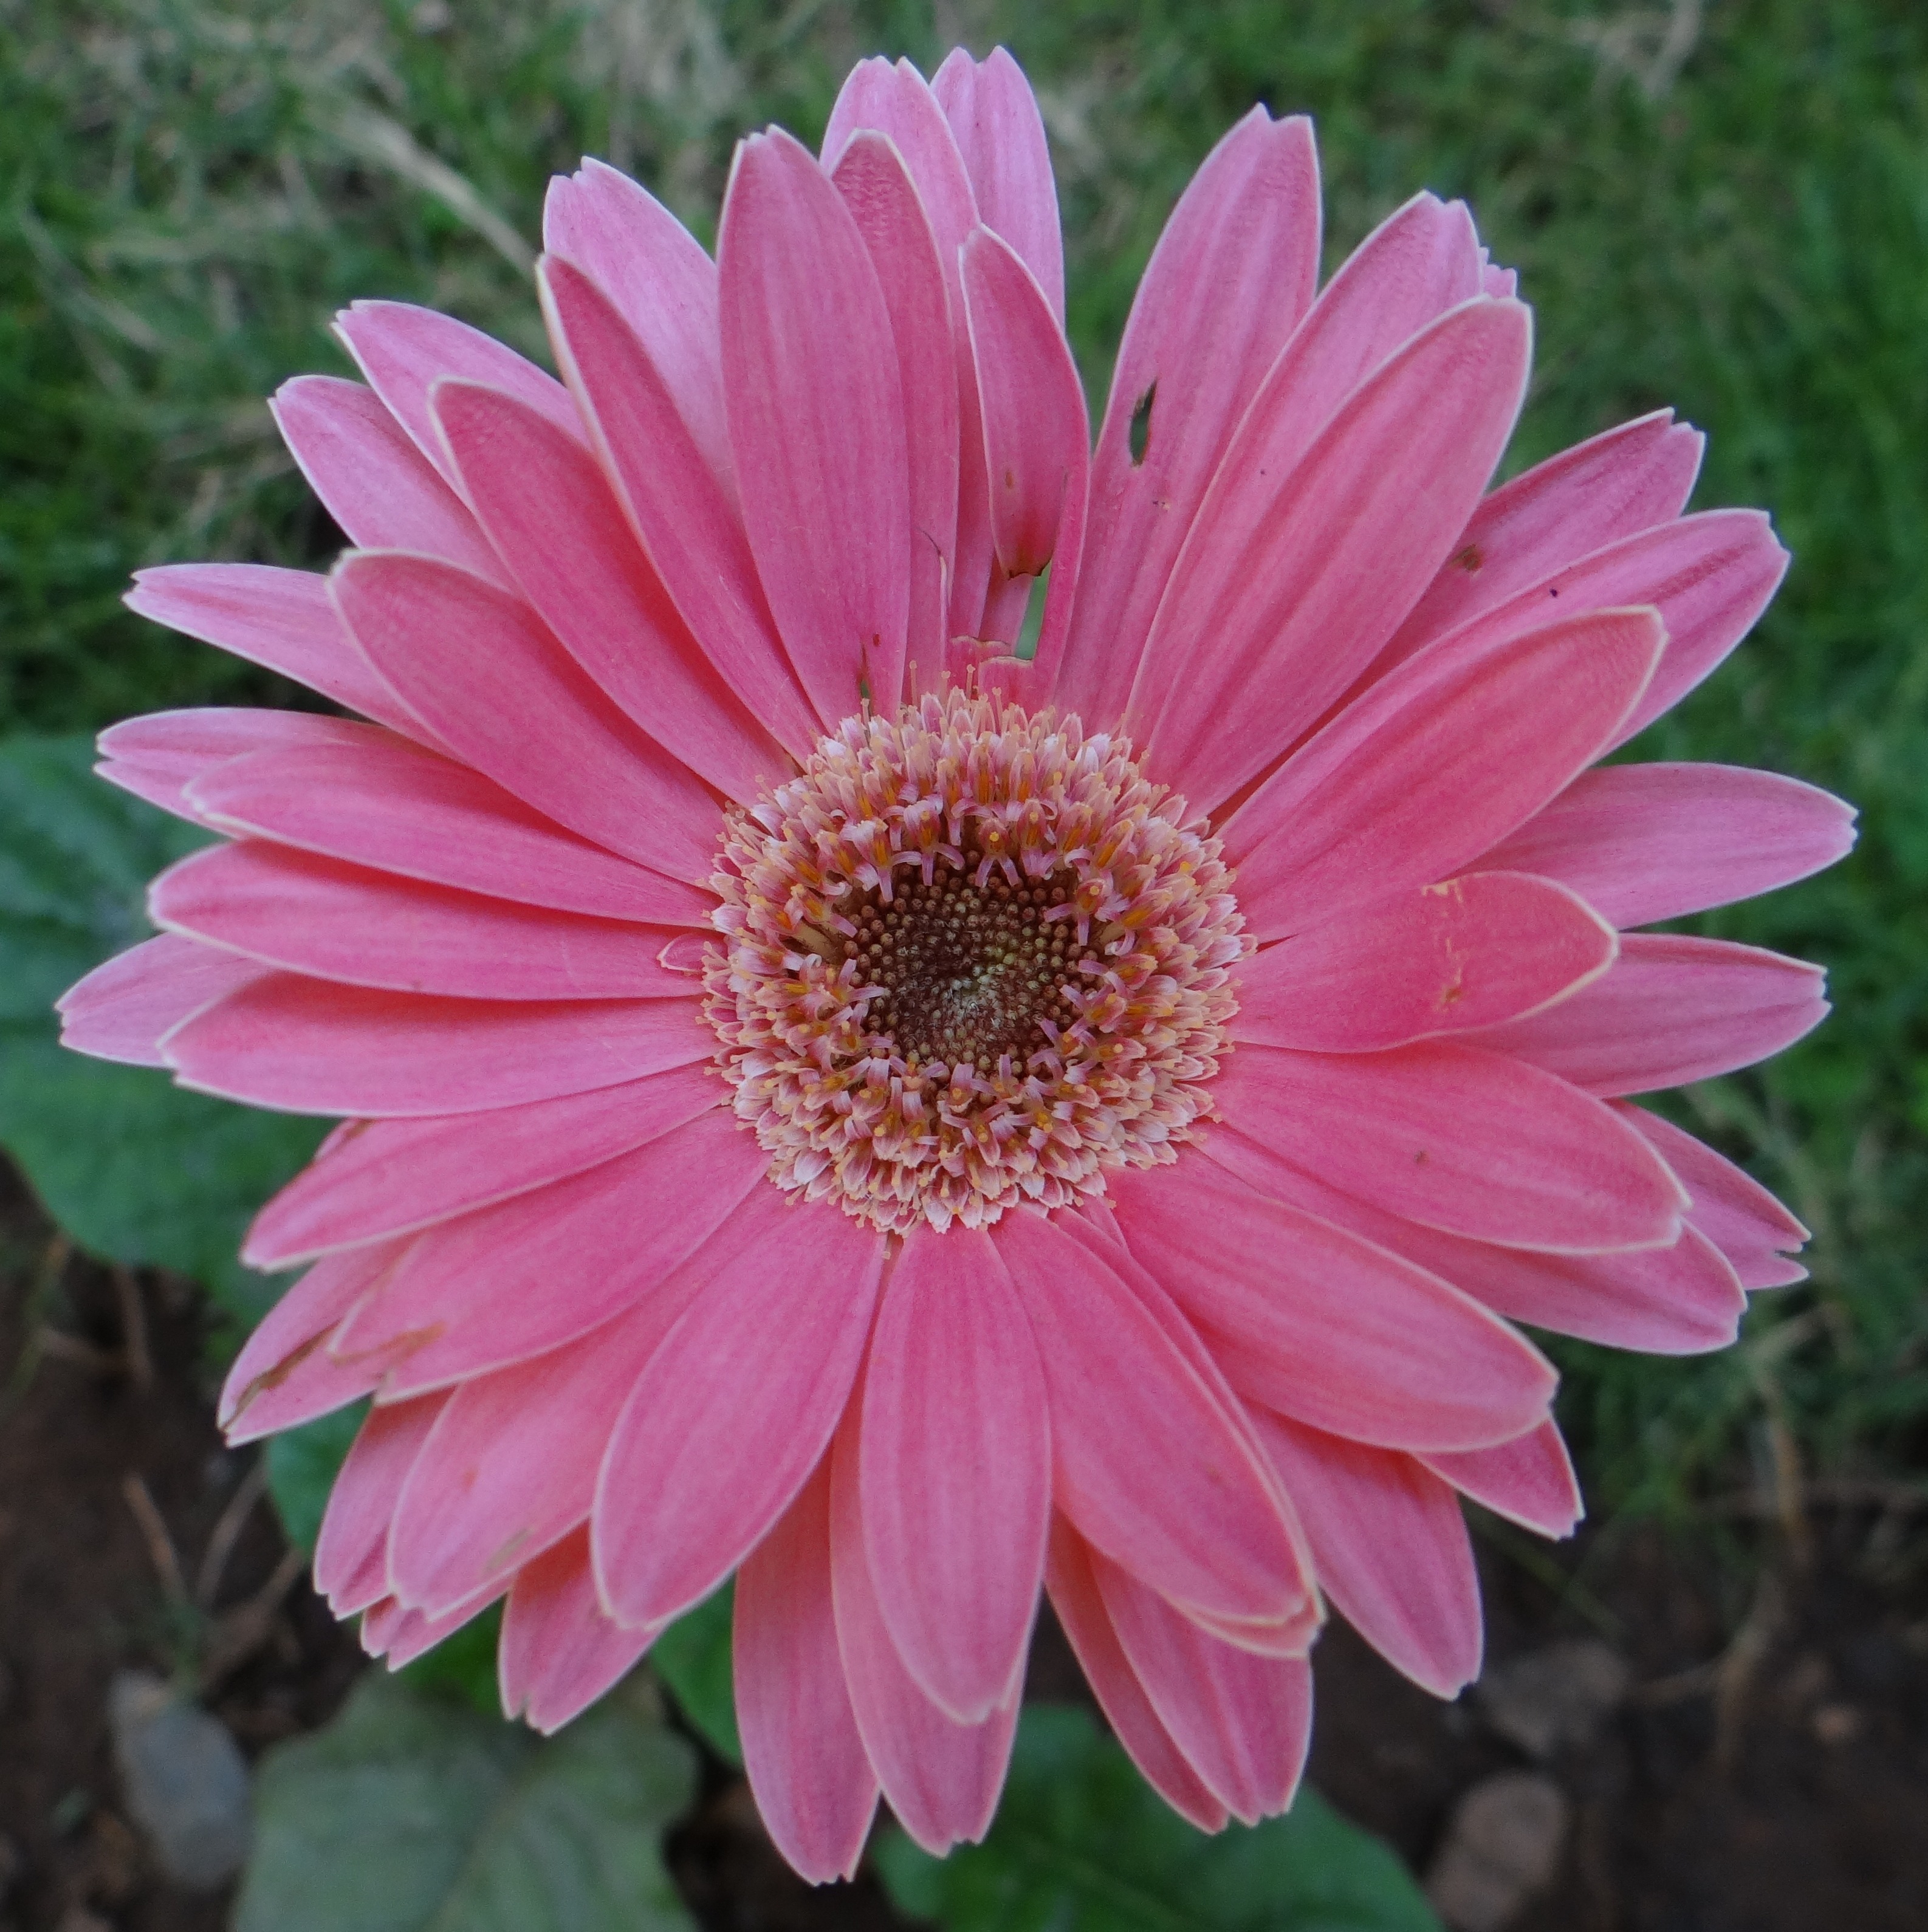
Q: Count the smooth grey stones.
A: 3